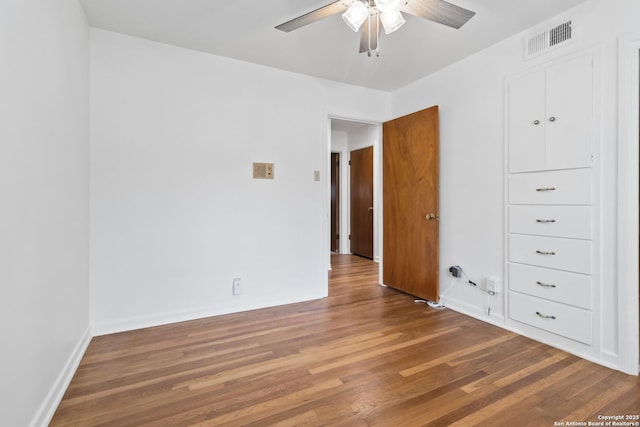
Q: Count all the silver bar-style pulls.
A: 5